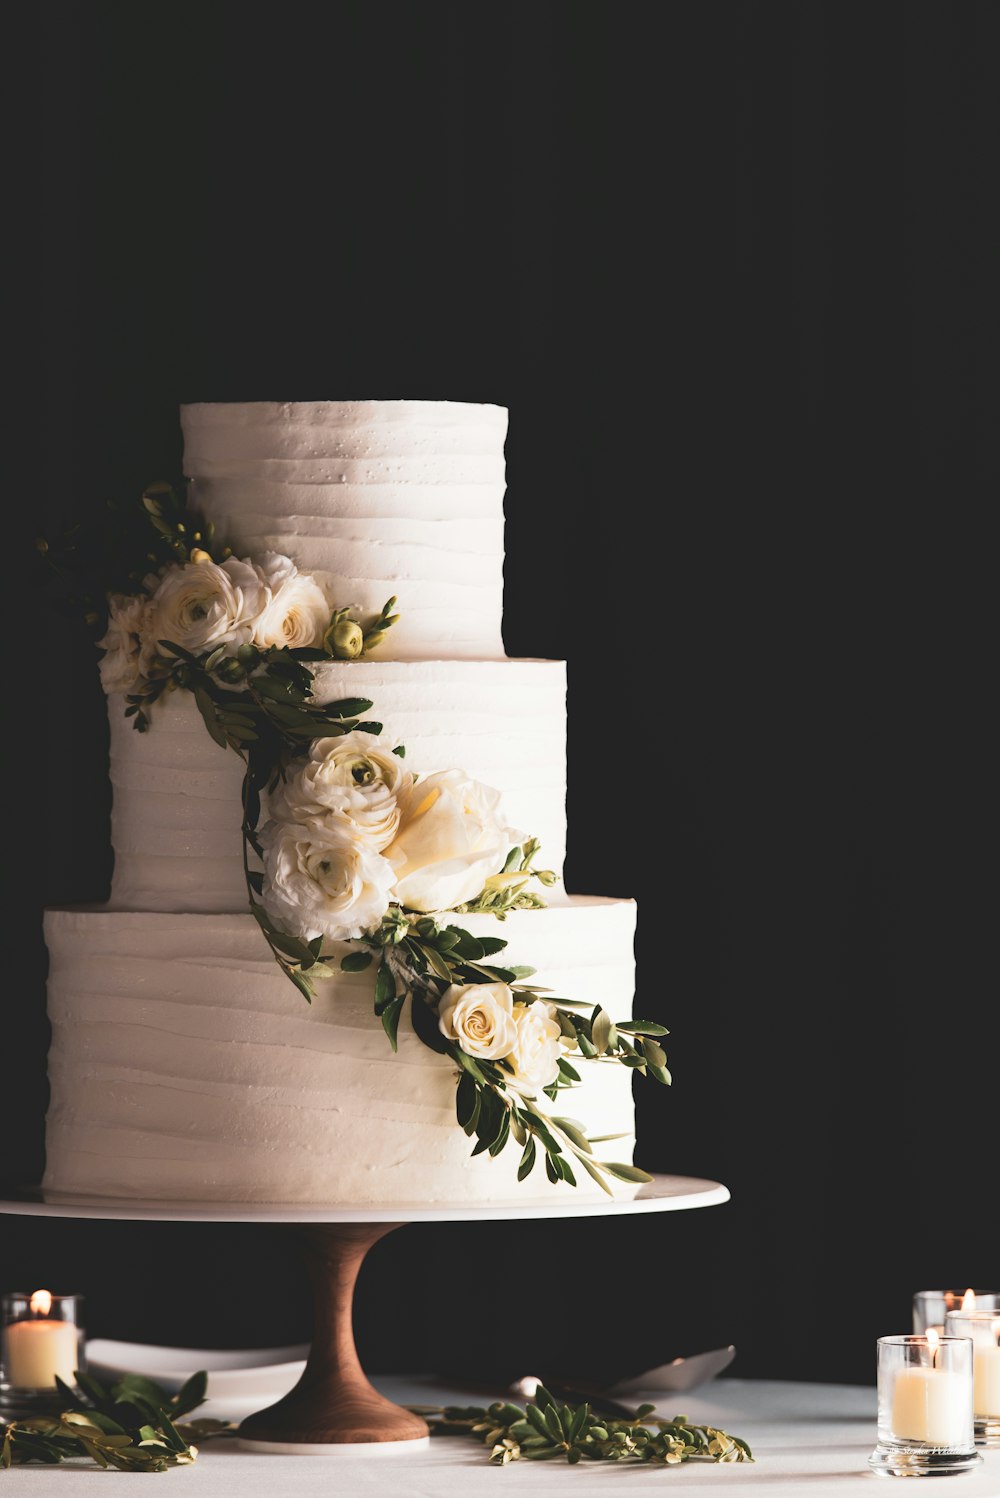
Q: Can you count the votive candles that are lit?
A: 4